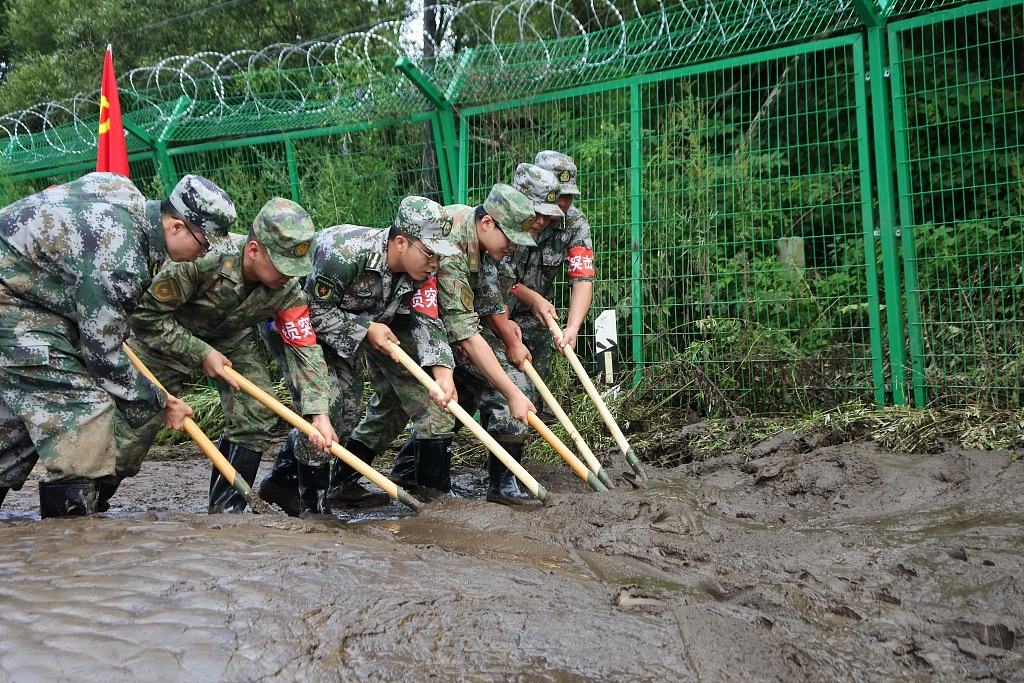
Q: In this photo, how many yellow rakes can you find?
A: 6